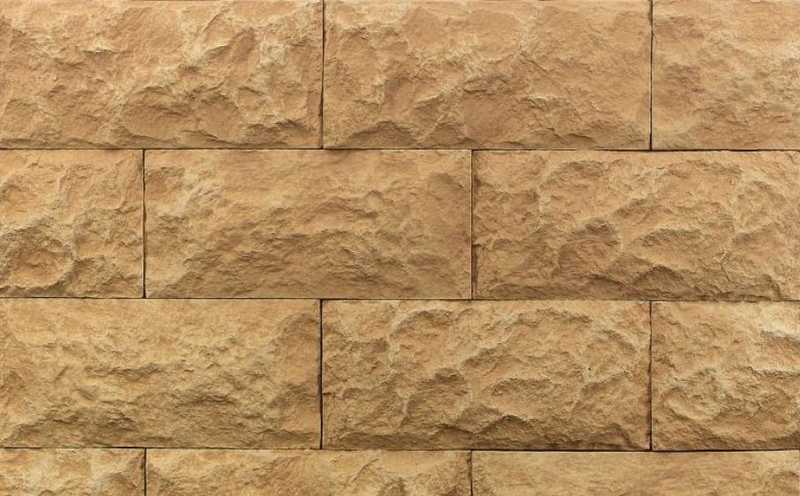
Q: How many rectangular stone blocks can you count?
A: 12